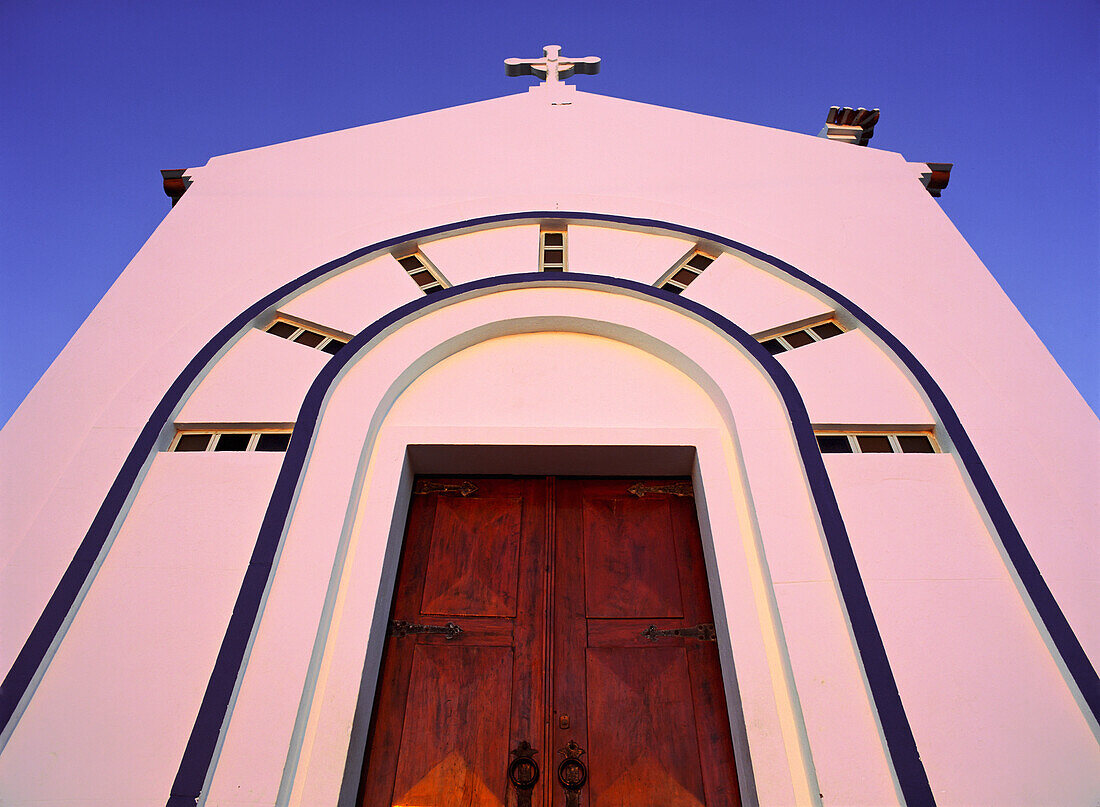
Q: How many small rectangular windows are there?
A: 7